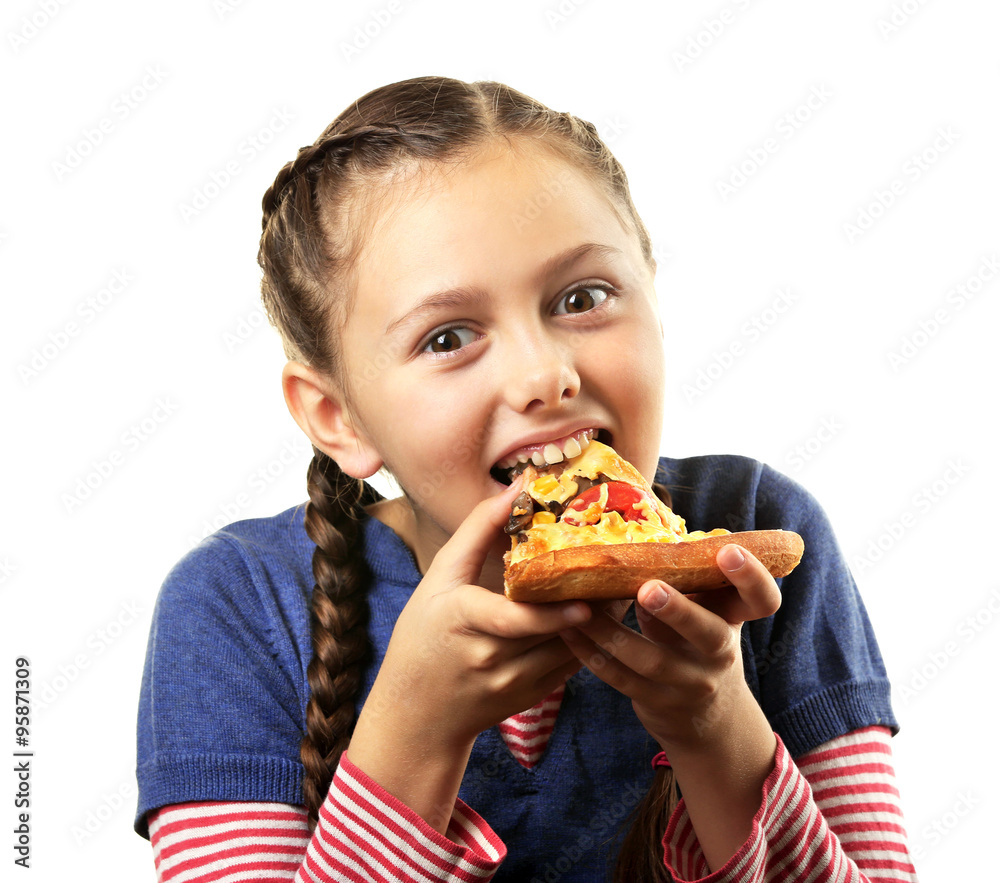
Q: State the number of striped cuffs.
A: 2